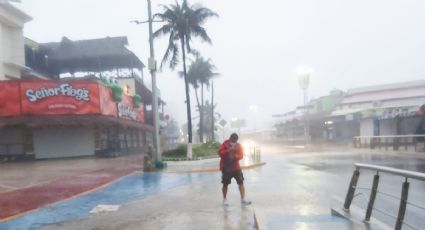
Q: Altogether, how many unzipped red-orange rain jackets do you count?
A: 1